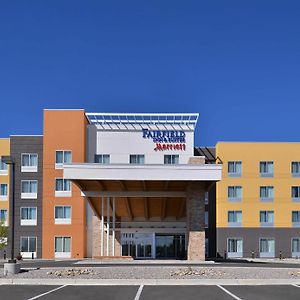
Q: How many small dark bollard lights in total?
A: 5